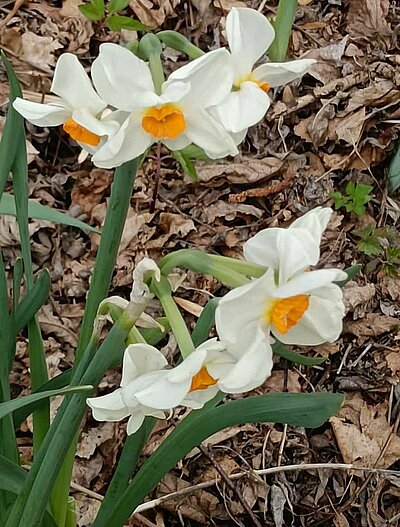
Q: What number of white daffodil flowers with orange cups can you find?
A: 5